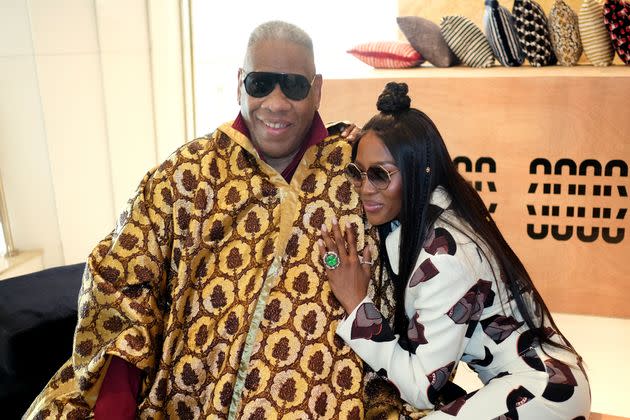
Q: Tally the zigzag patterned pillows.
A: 0